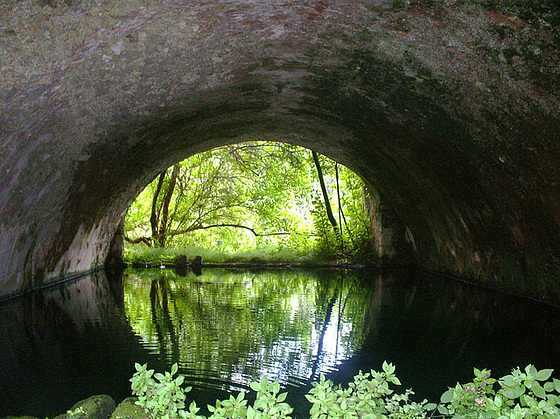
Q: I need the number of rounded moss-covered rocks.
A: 2